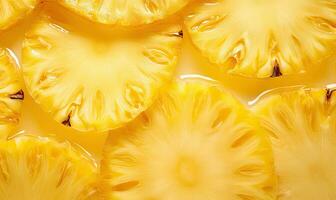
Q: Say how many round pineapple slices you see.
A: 8